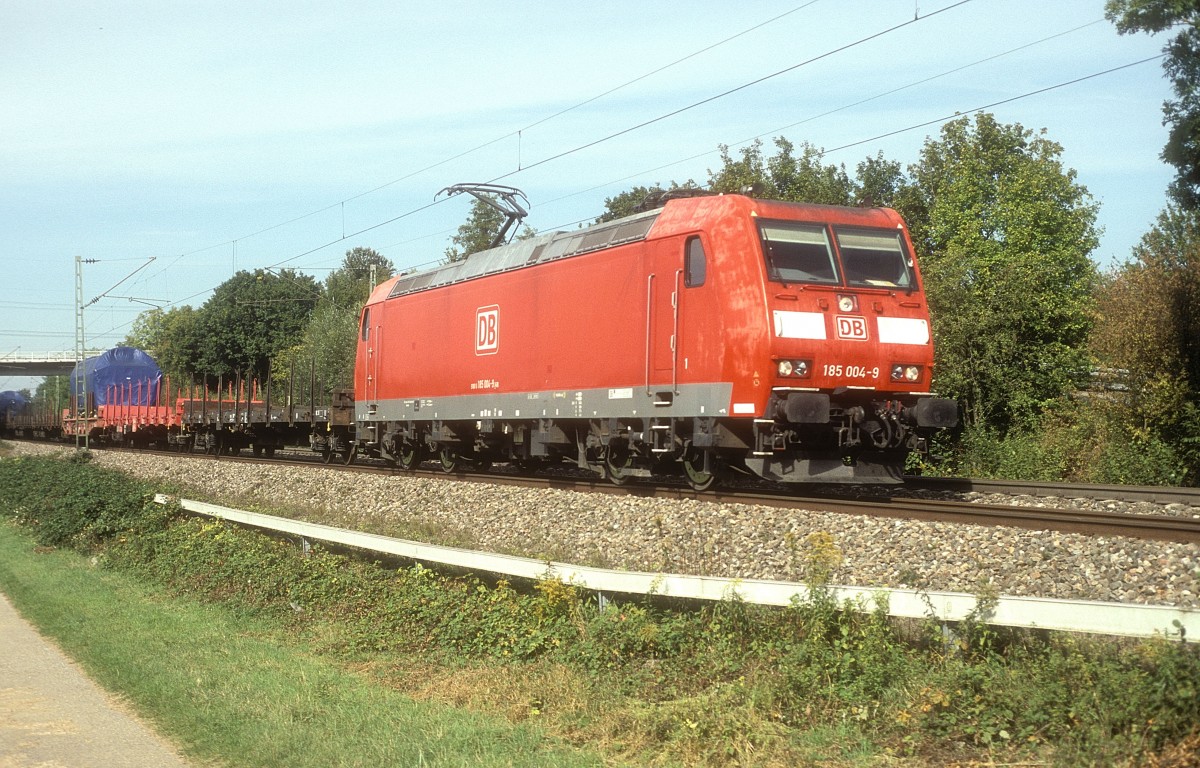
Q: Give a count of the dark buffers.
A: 2